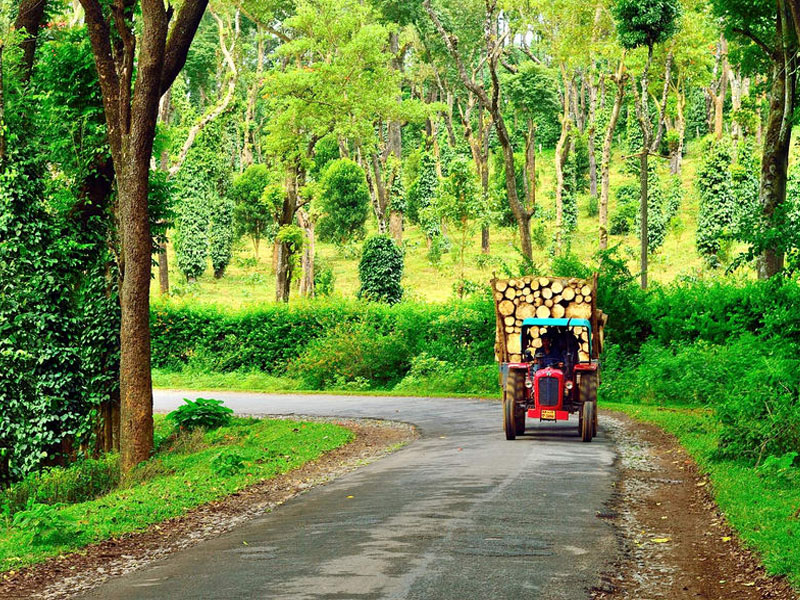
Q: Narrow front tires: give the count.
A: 2